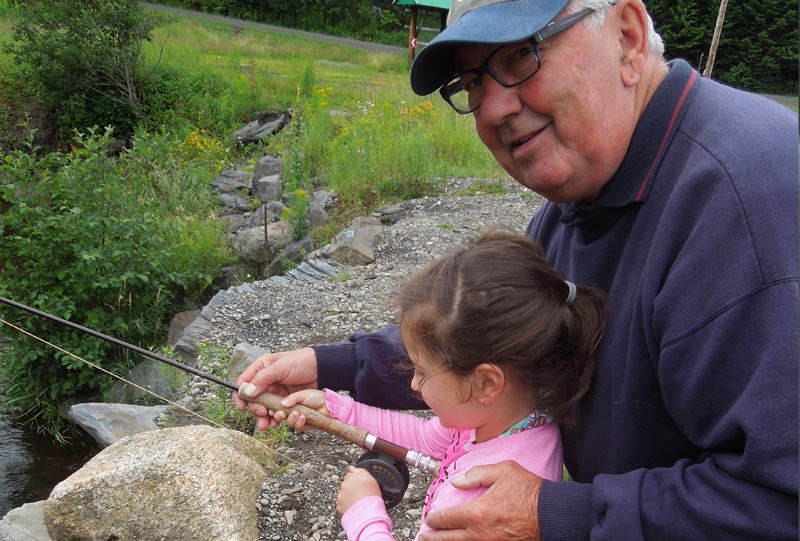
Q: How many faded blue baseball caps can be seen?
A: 1